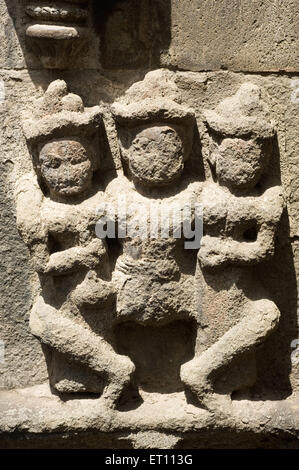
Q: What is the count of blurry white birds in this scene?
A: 0